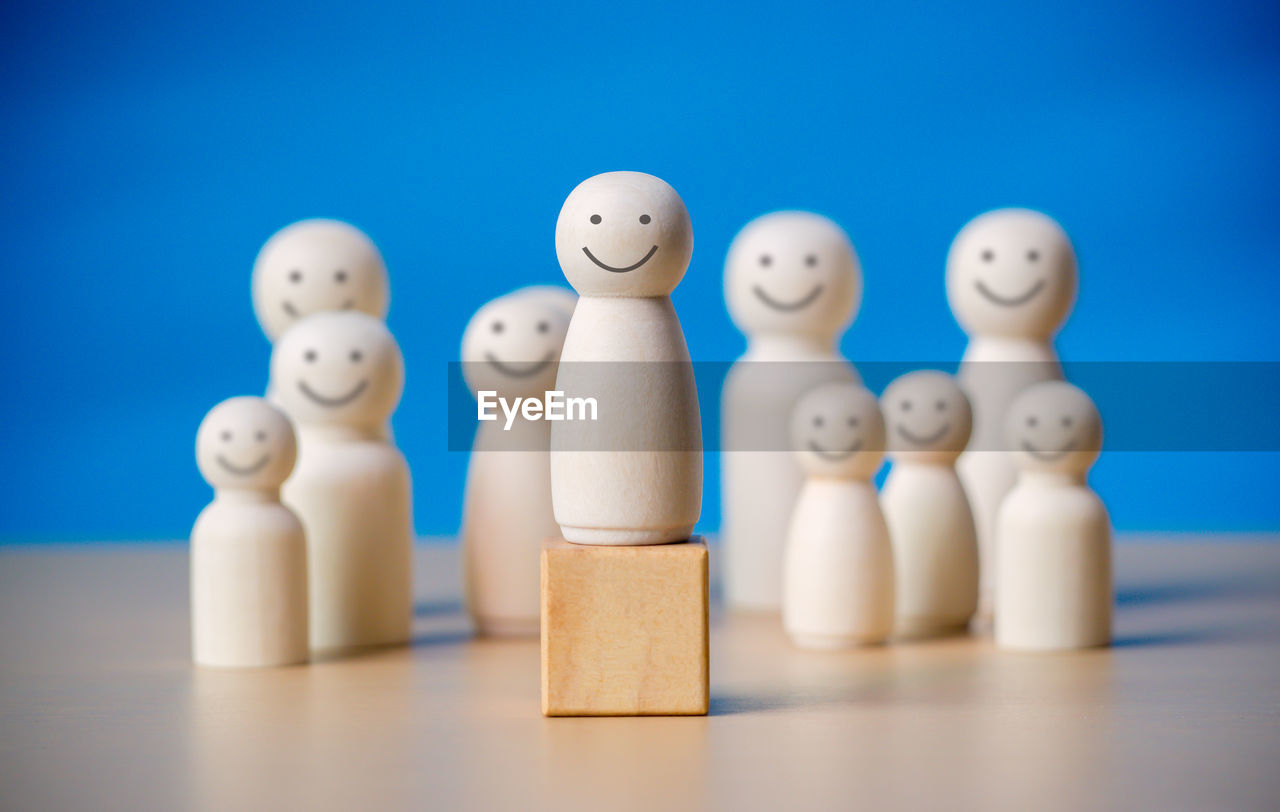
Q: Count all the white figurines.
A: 10